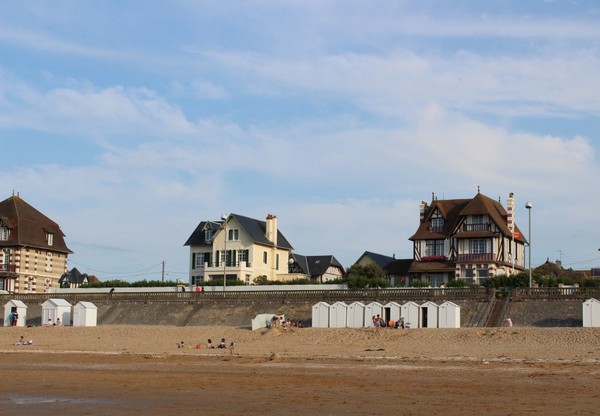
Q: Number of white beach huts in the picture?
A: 12